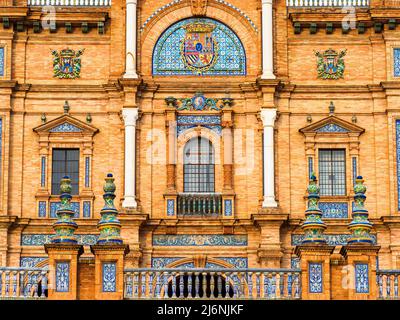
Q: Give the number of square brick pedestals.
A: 4